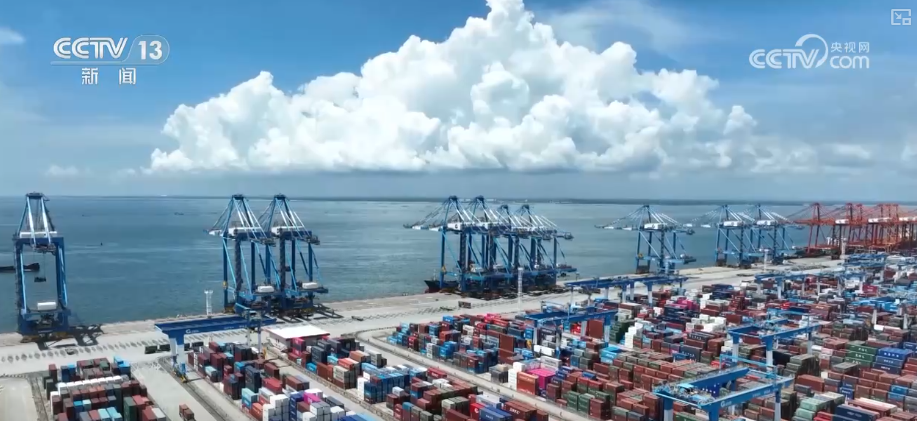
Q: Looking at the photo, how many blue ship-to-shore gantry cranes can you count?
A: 10